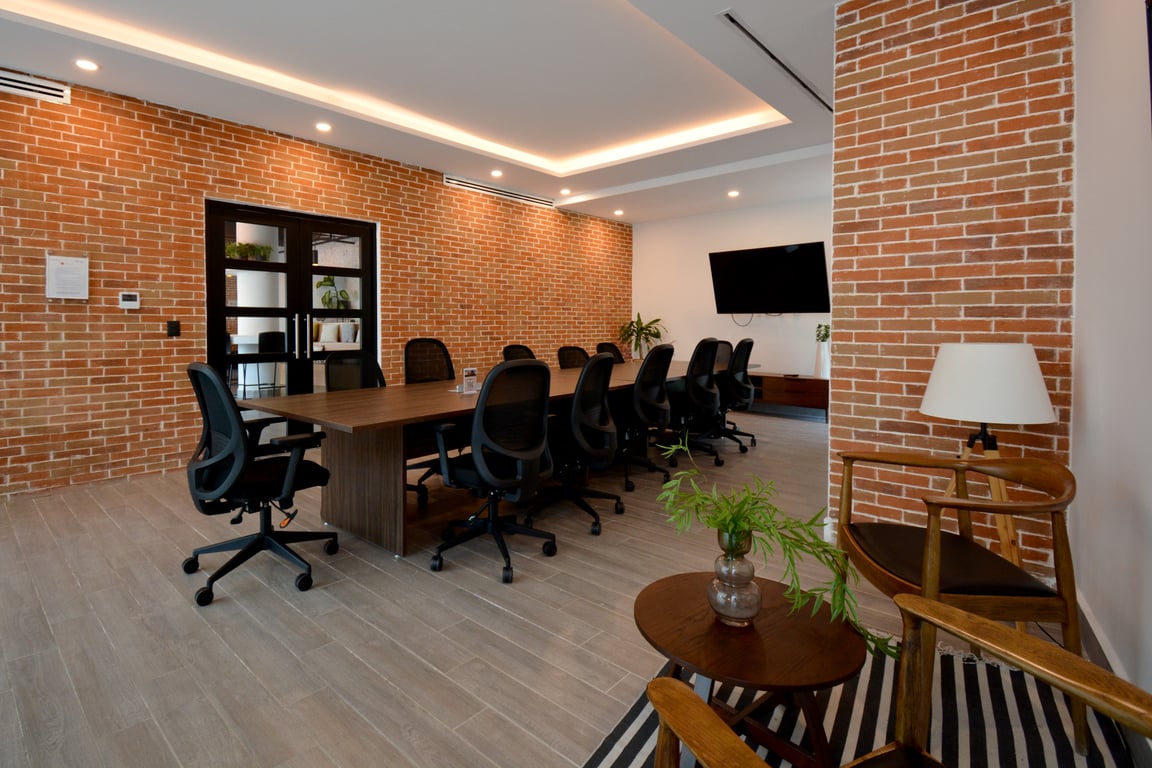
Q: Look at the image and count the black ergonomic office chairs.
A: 12